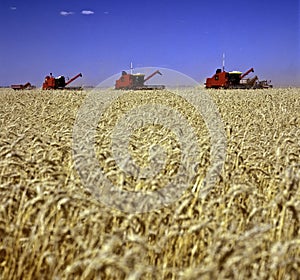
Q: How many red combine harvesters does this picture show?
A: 3